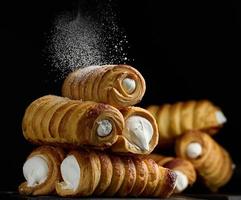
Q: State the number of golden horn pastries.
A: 8